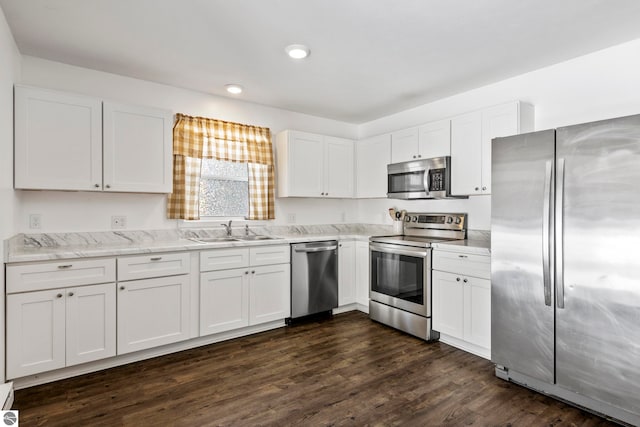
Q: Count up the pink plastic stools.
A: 0